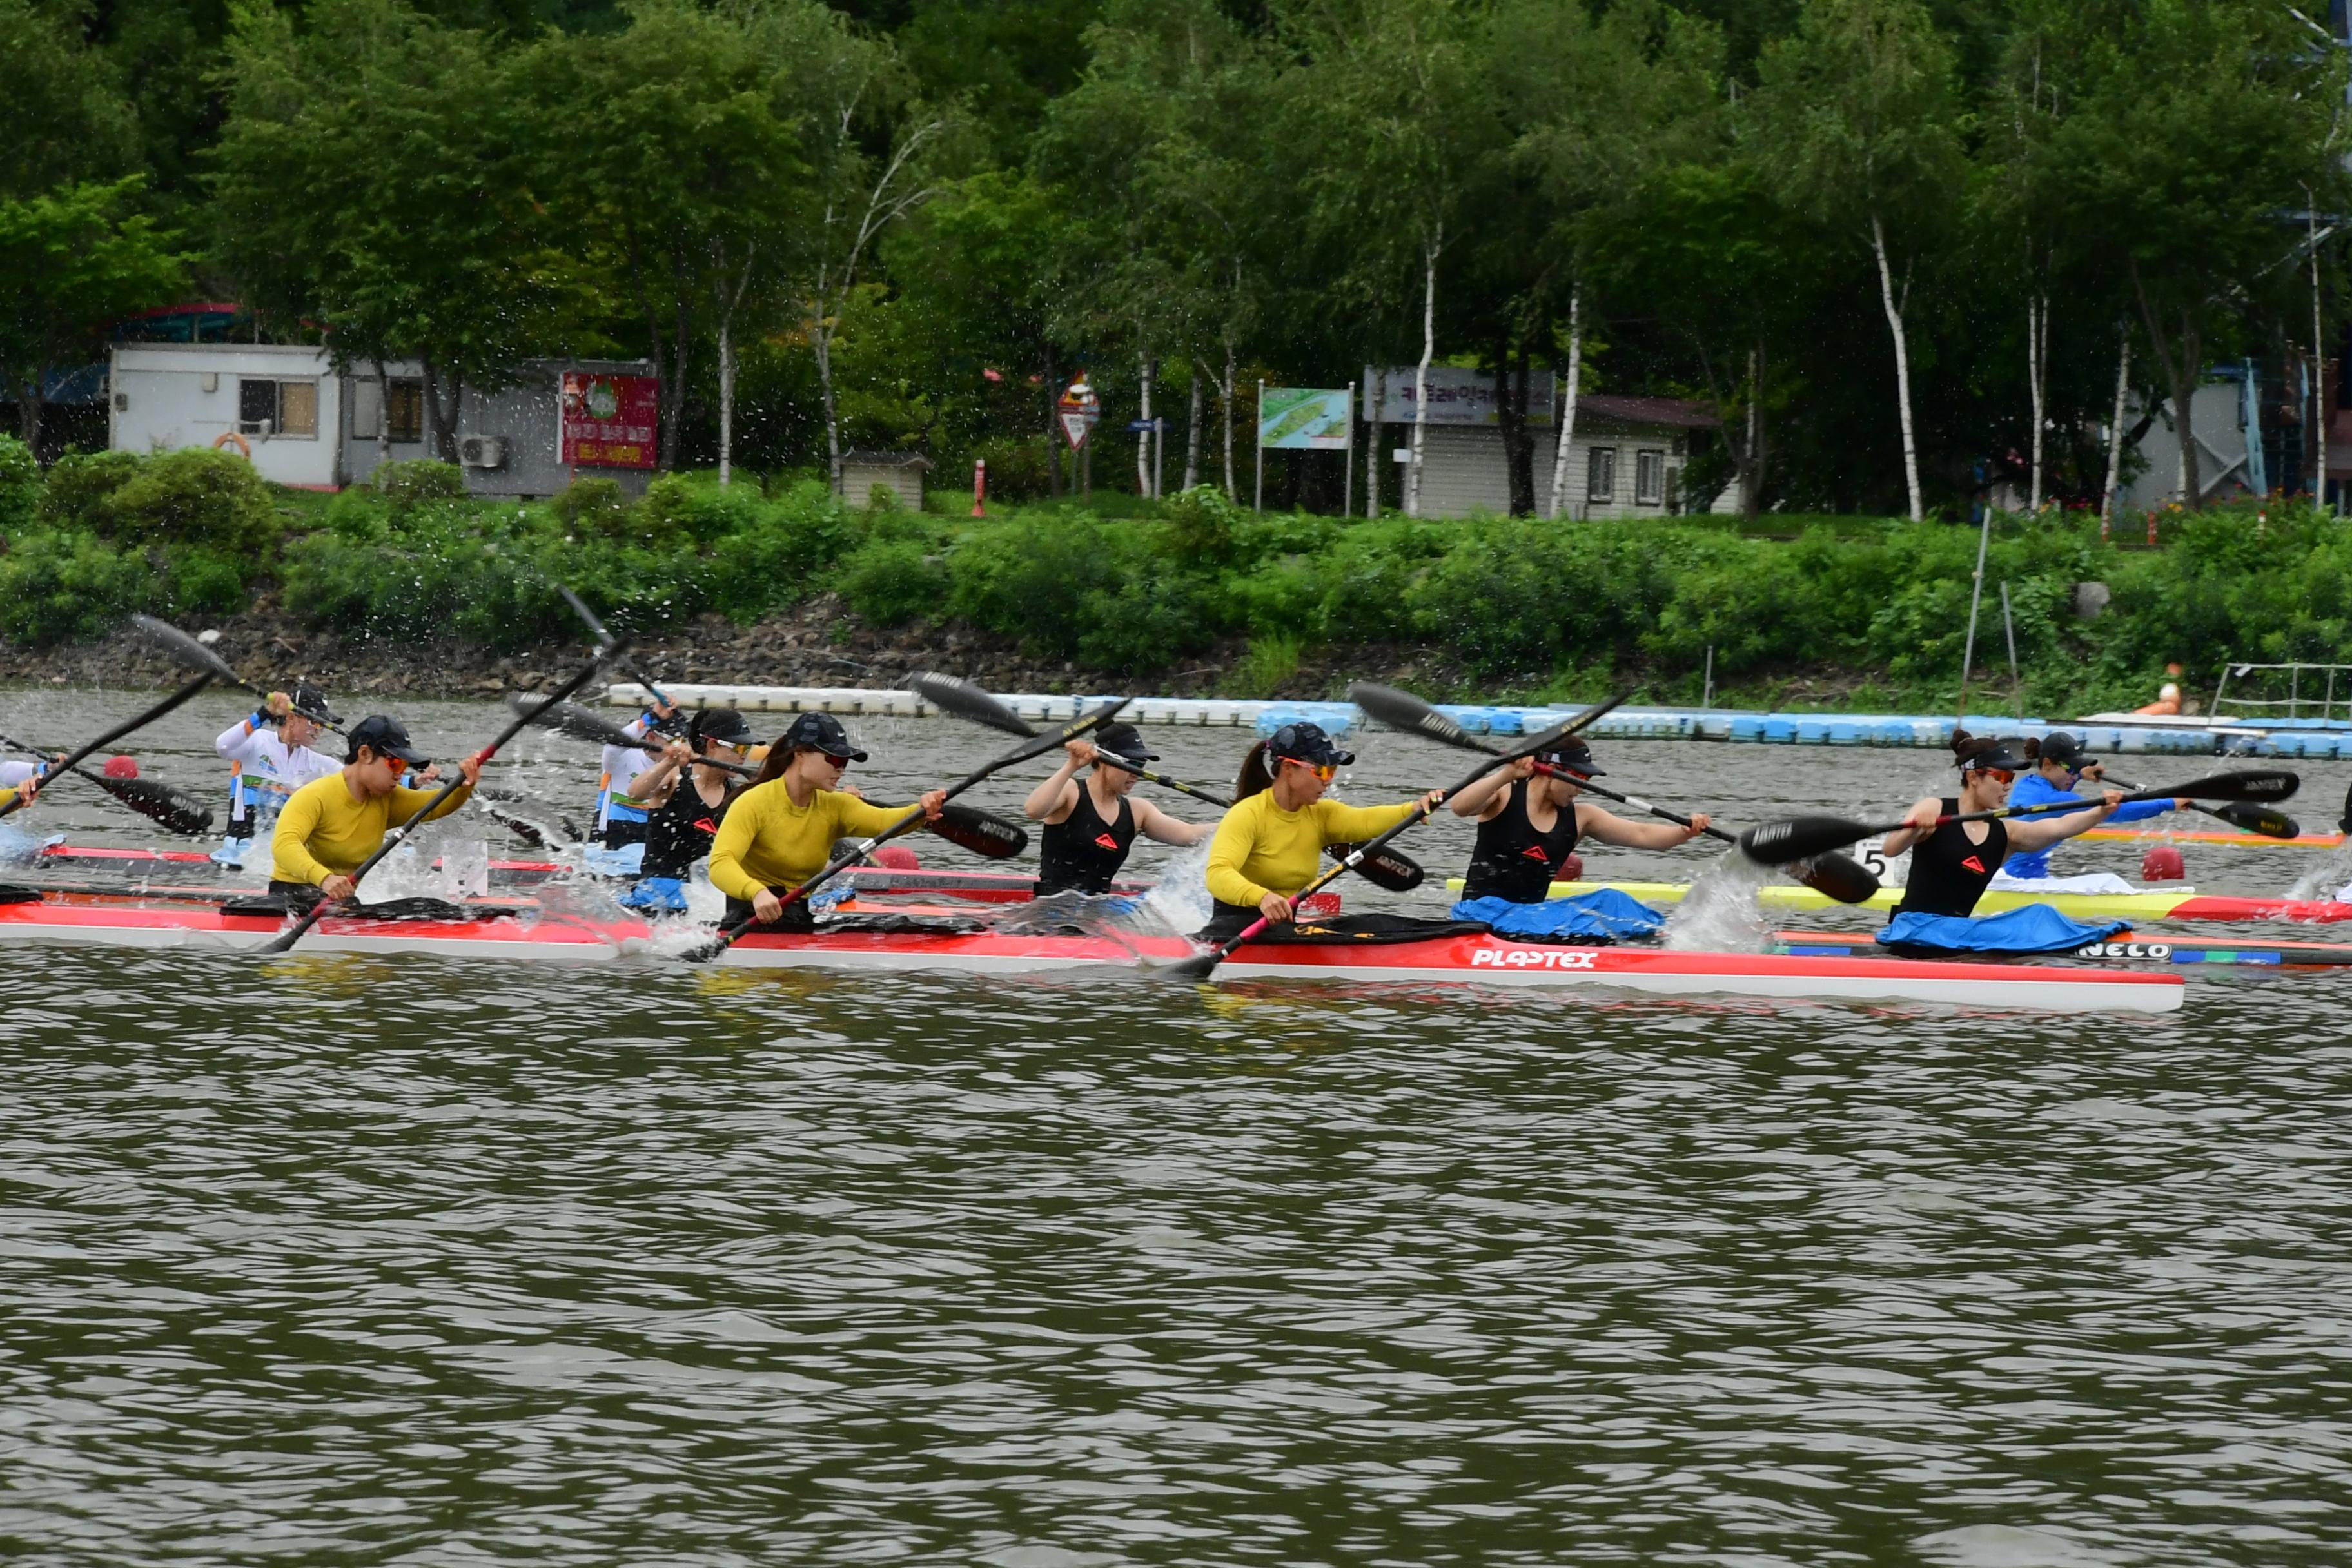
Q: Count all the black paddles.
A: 12